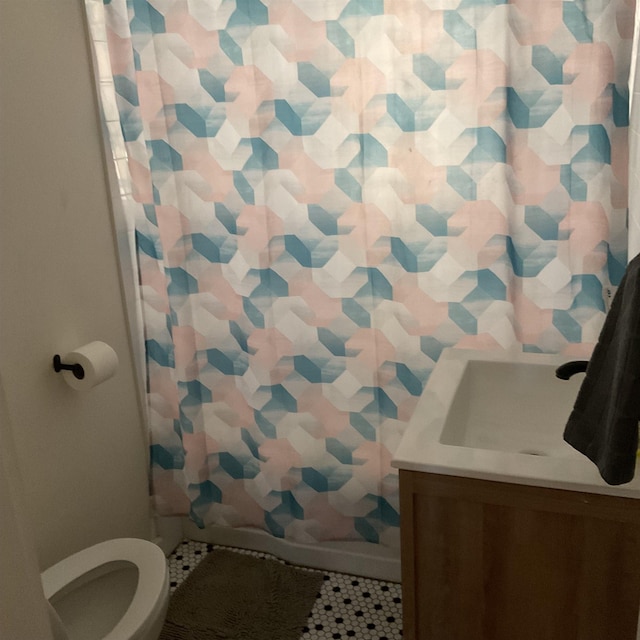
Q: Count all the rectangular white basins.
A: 1